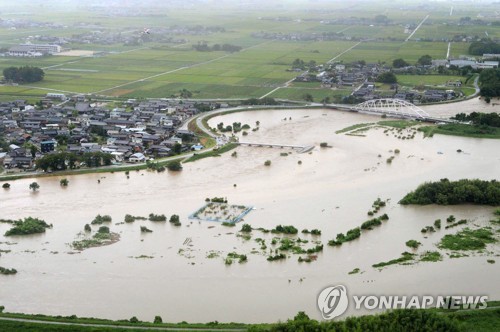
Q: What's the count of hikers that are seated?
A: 0